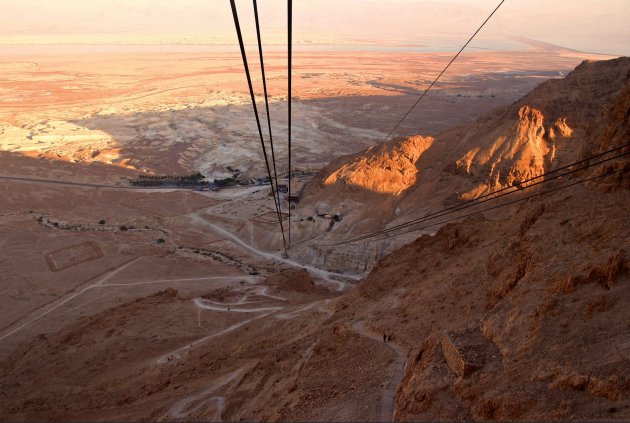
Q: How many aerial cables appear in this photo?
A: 7